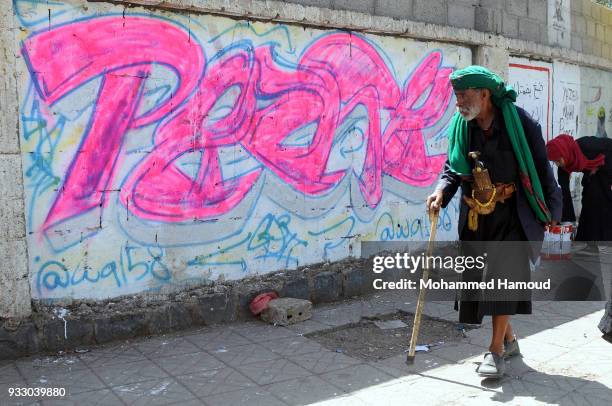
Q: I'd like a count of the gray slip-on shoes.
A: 2